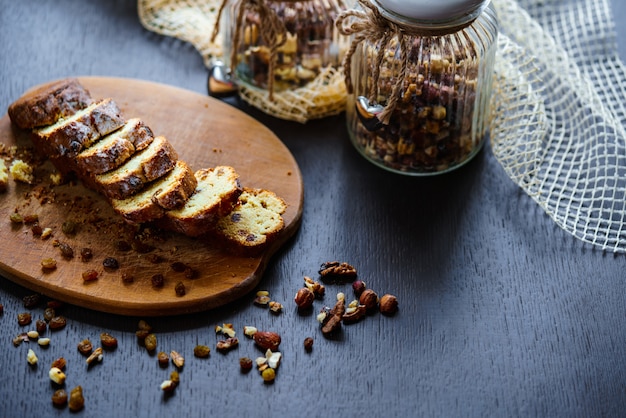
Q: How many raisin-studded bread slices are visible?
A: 7